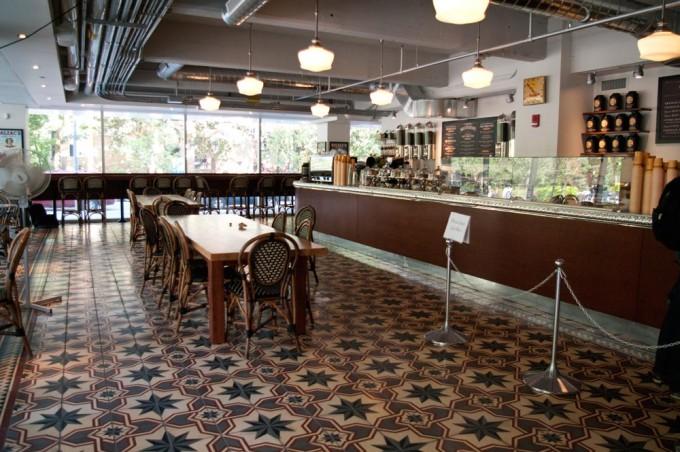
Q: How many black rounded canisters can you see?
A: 11